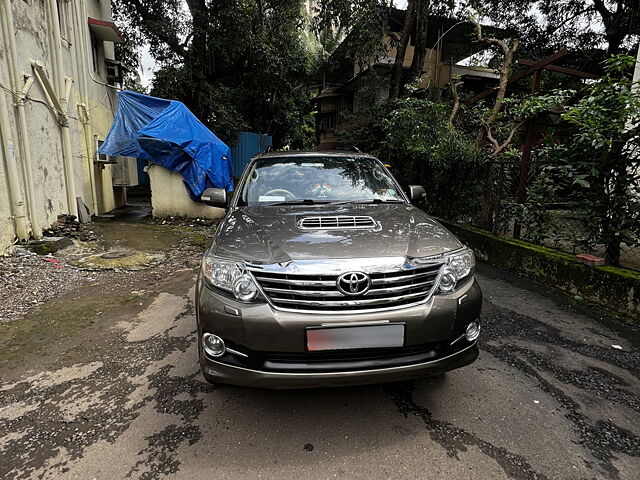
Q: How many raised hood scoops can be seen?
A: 1